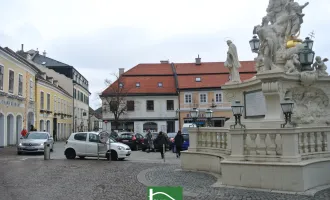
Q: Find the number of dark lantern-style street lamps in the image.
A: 7